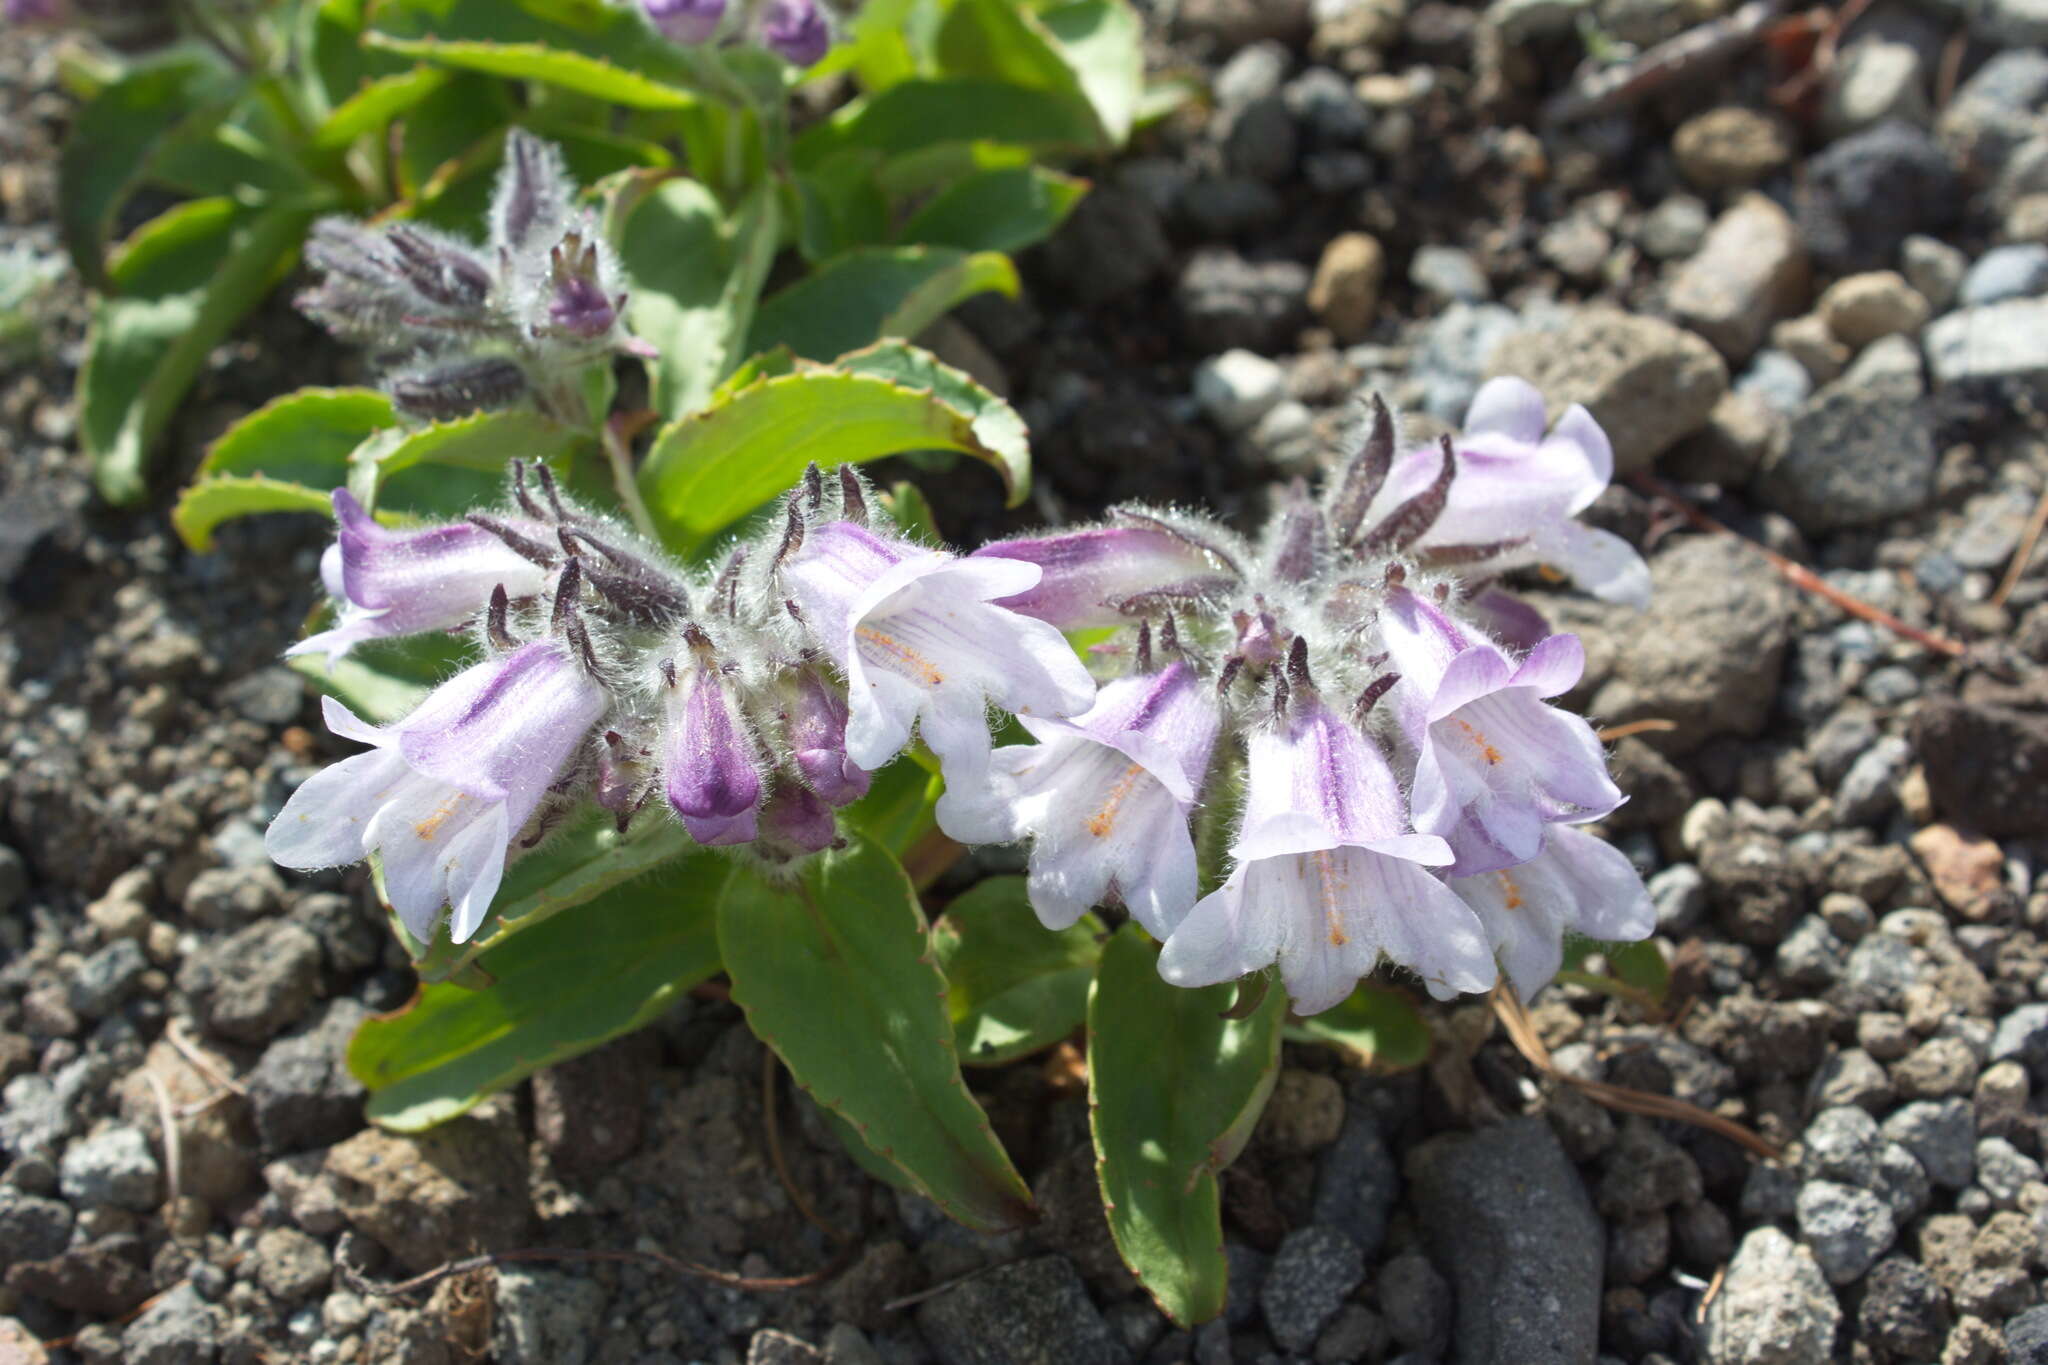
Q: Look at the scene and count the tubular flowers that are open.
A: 8